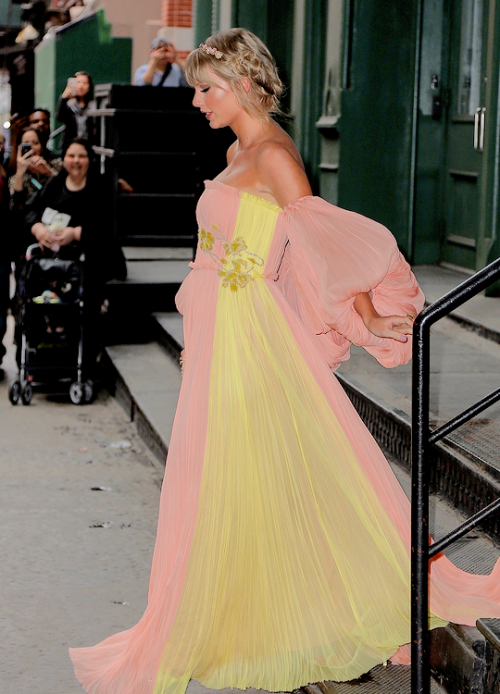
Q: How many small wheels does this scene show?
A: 4